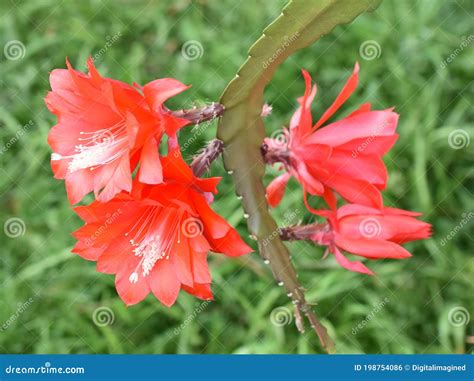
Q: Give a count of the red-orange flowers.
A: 4